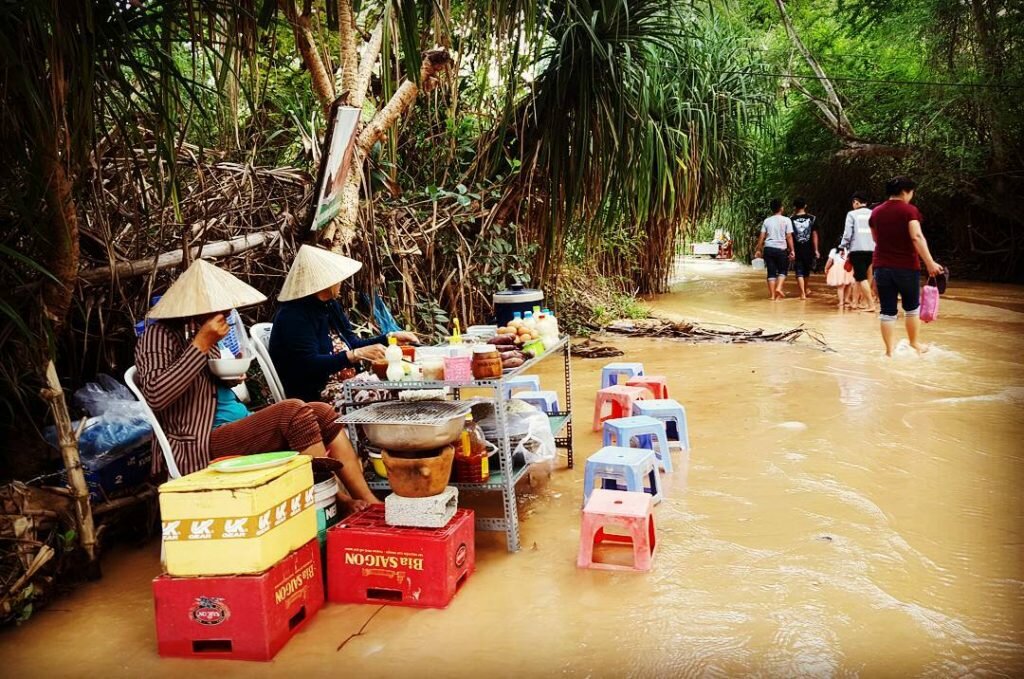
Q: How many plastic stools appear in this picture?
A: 9